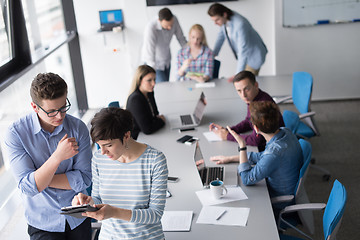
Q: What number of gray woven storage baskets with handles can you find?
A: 0